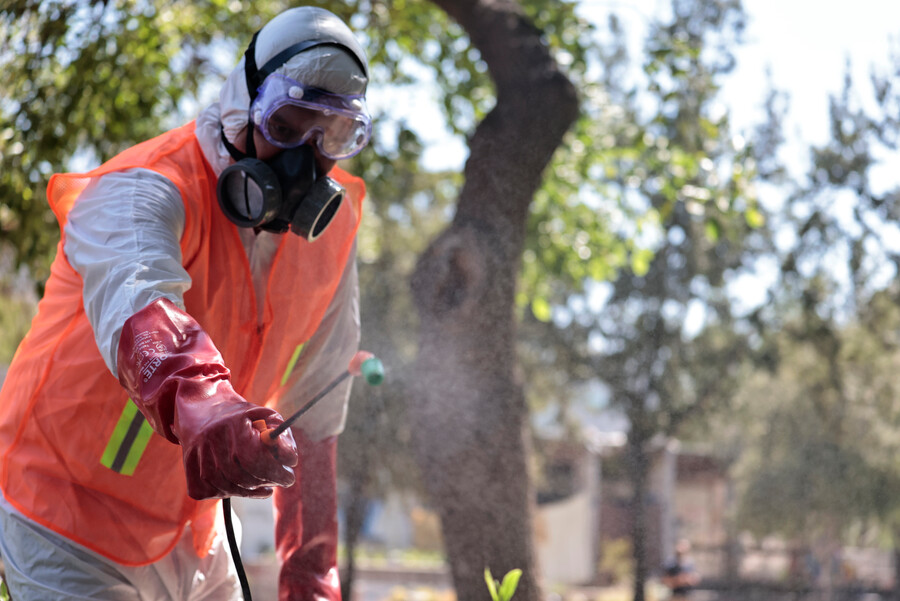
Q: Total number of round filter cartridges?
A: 2